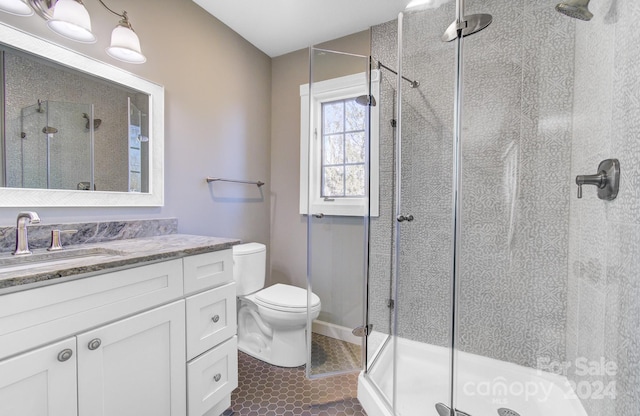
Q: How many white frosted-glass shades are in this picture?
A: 3